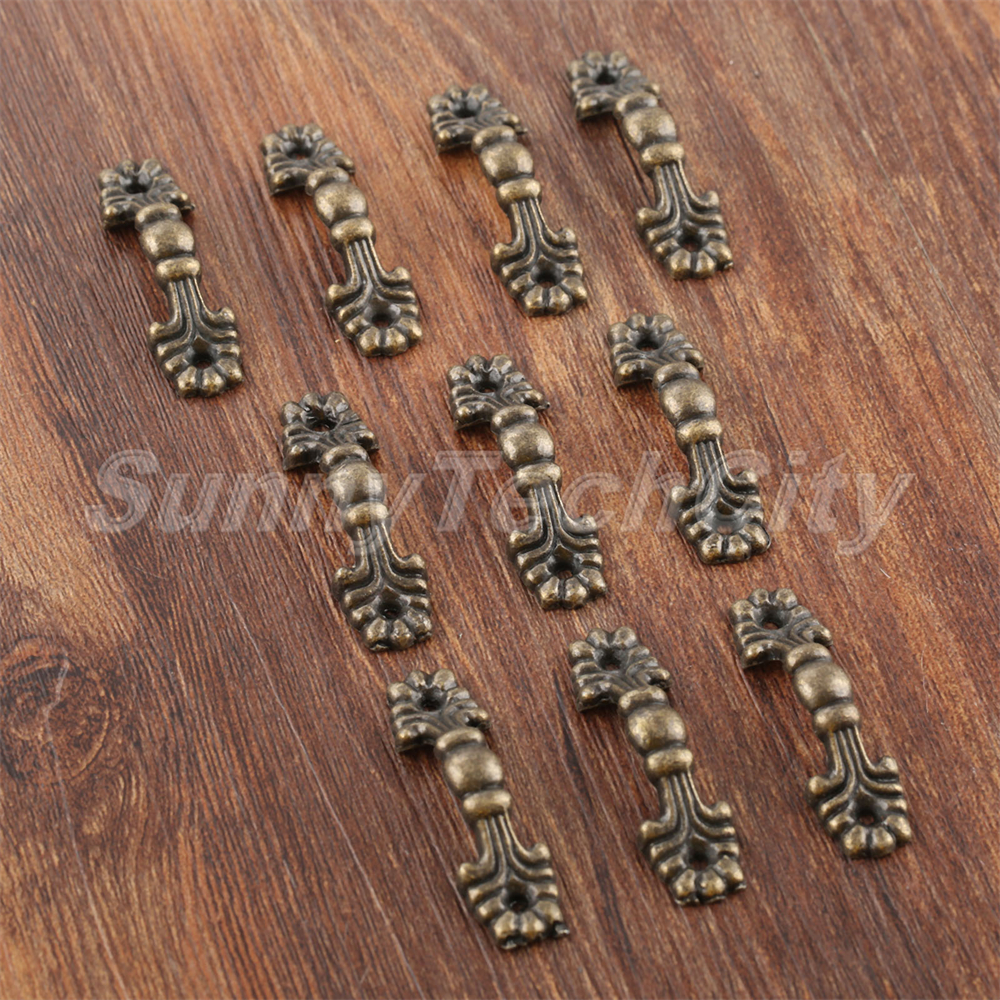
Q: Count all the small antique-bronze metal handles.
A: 10